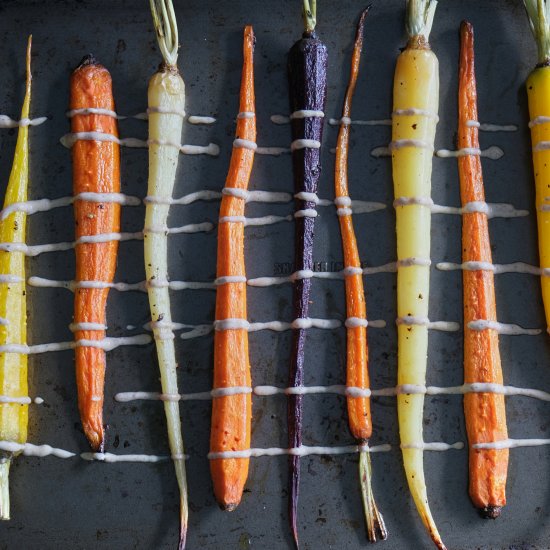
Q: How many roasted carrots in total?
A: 9